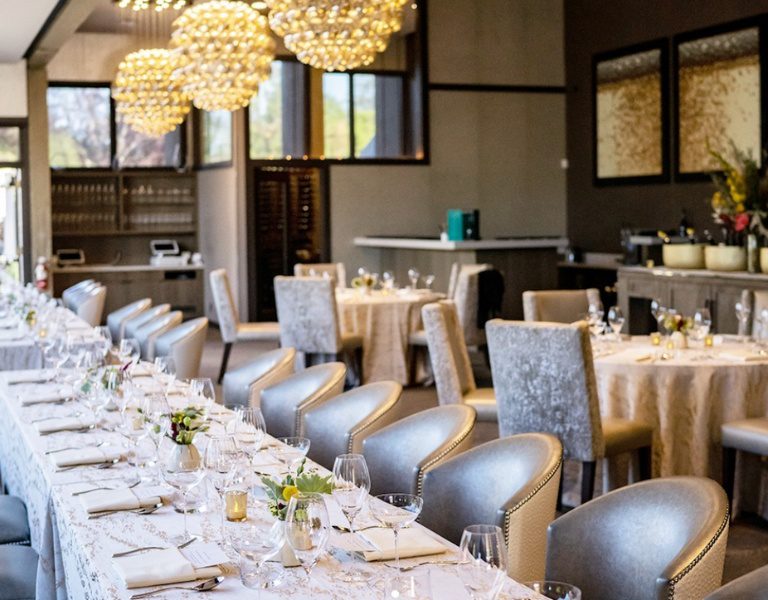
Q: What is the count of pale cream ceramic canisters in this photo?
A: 3